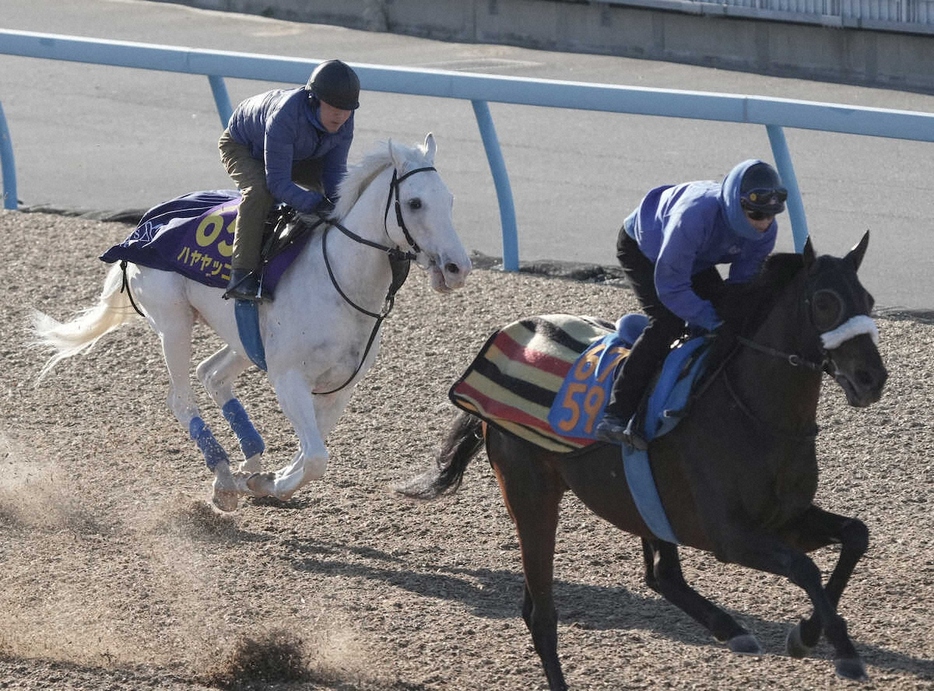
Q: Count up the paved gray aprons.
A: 1